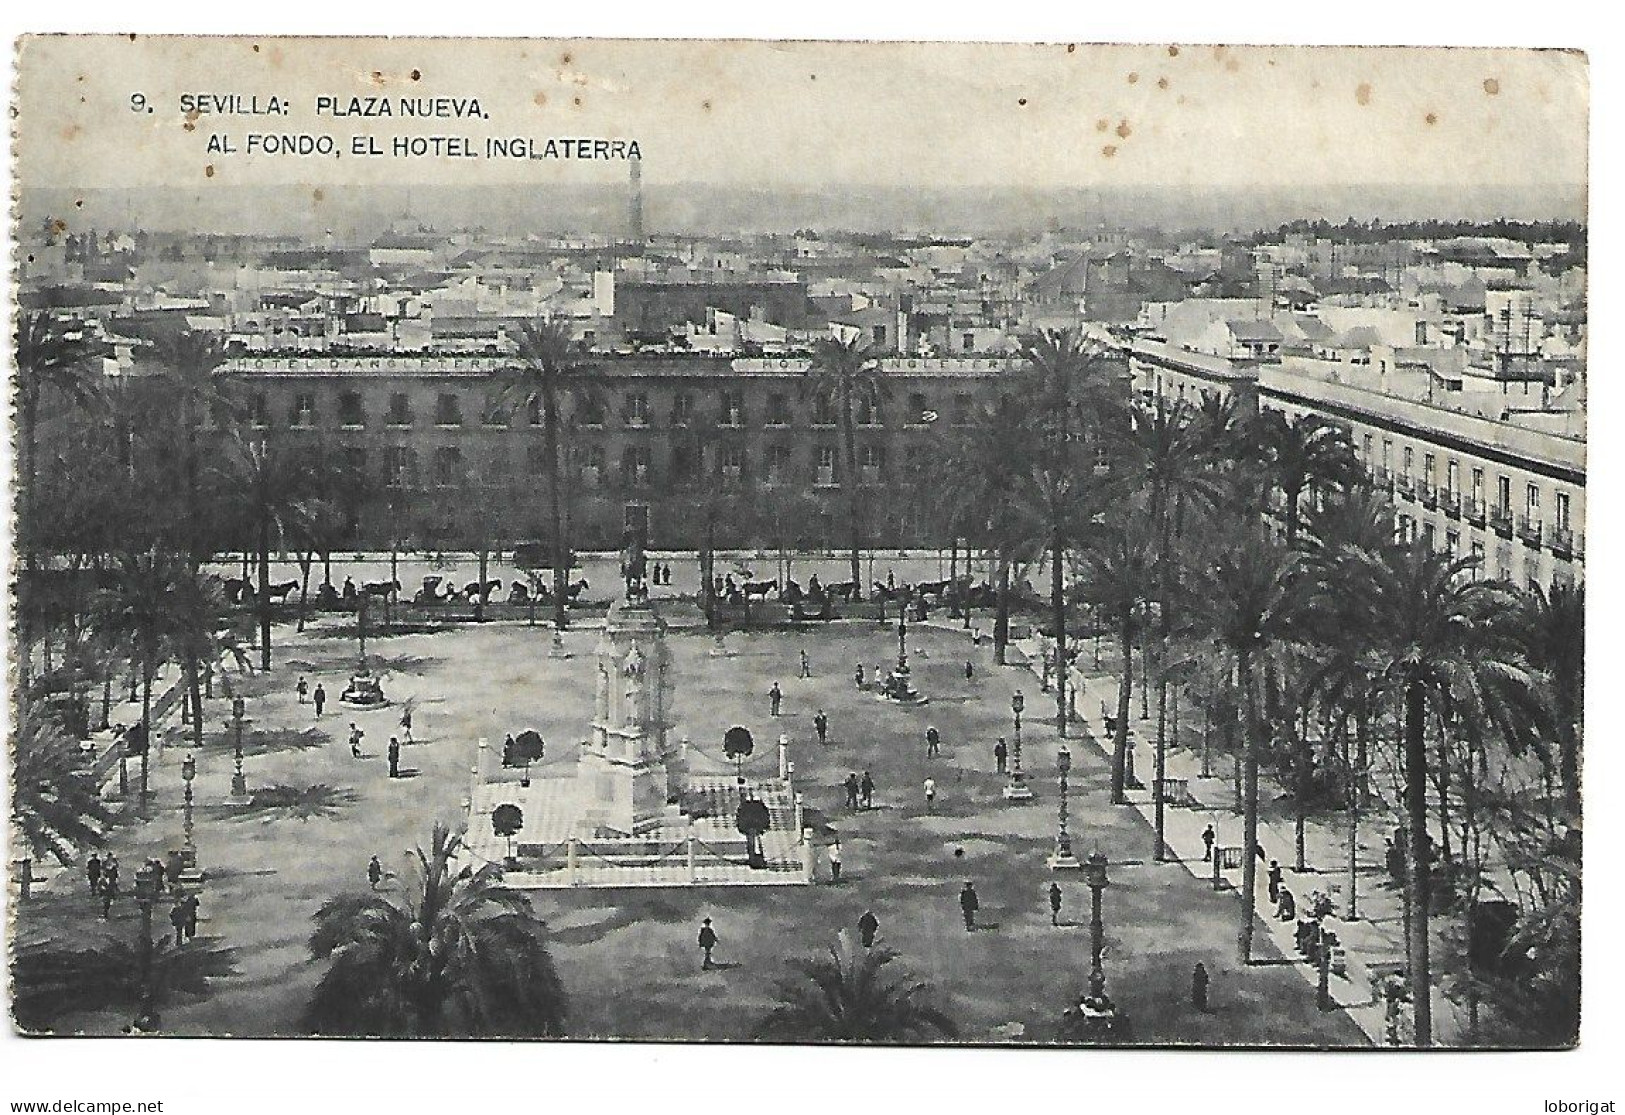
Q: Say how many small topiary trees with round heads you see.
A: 4